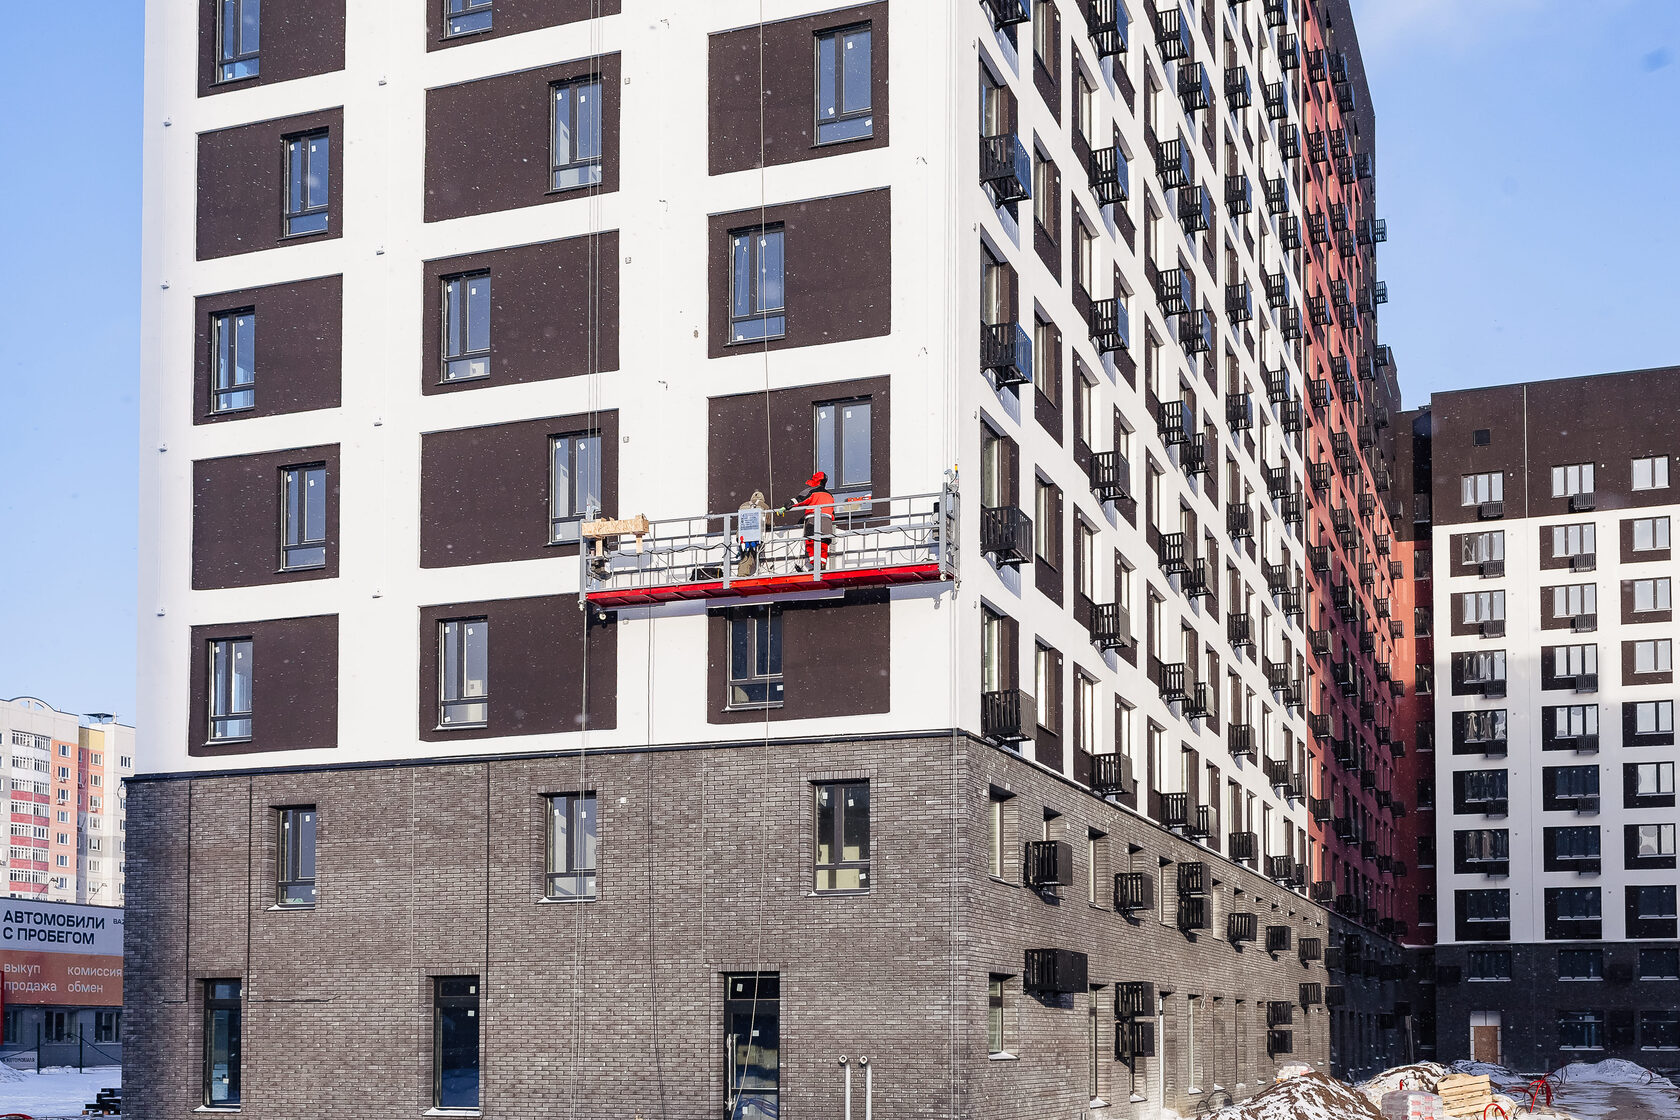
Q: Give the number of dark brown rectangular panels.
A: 14